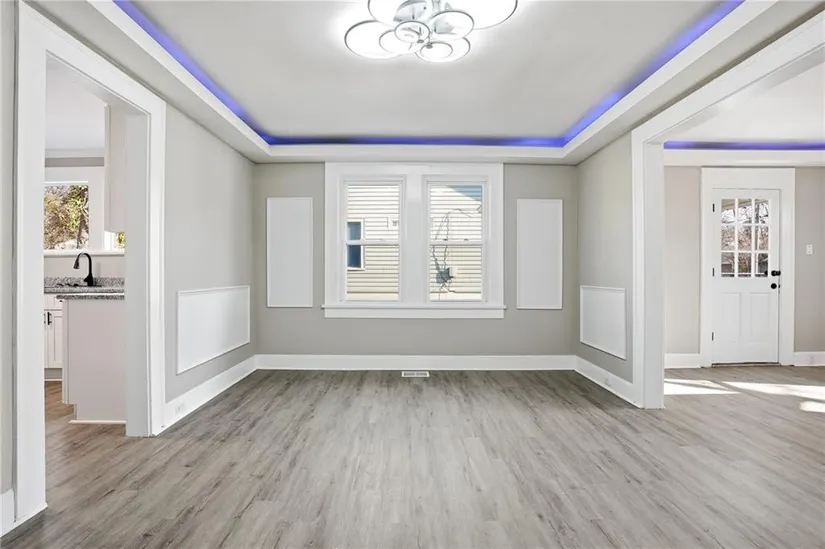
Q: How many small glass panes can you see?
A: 9